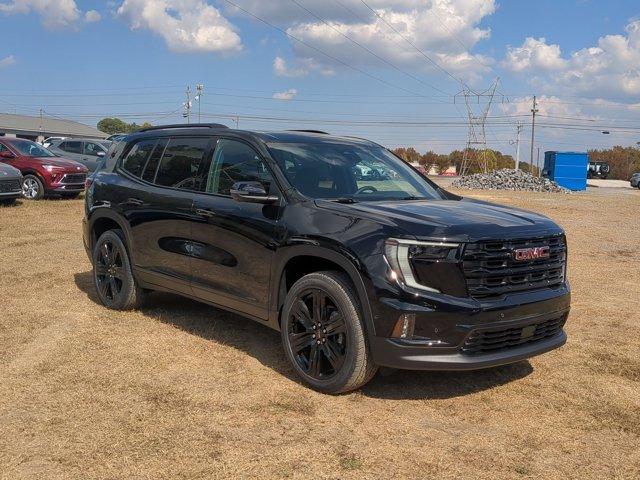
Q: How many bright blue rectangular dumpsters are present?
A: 1